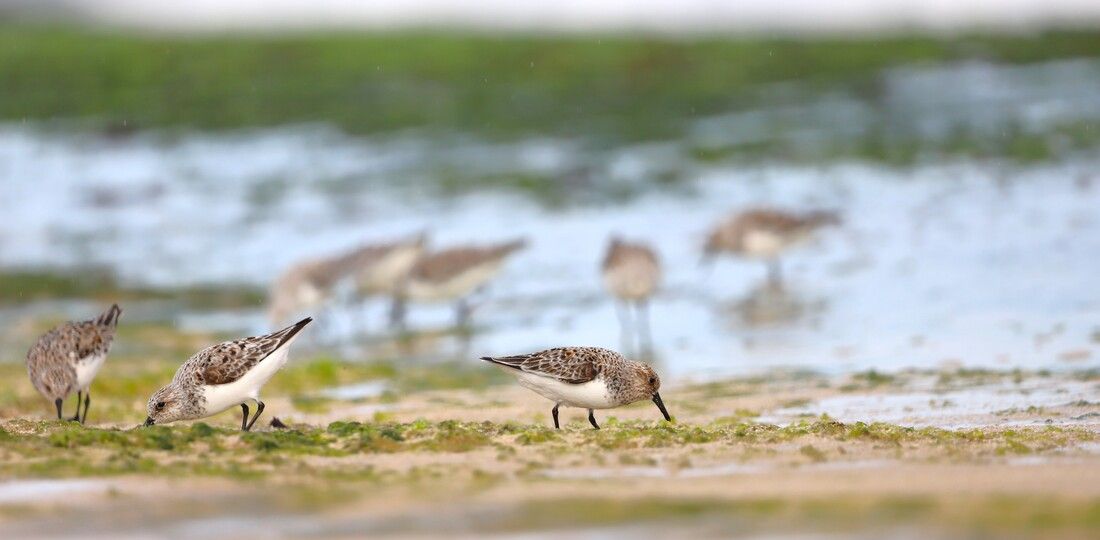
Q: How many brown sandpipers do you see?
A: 8